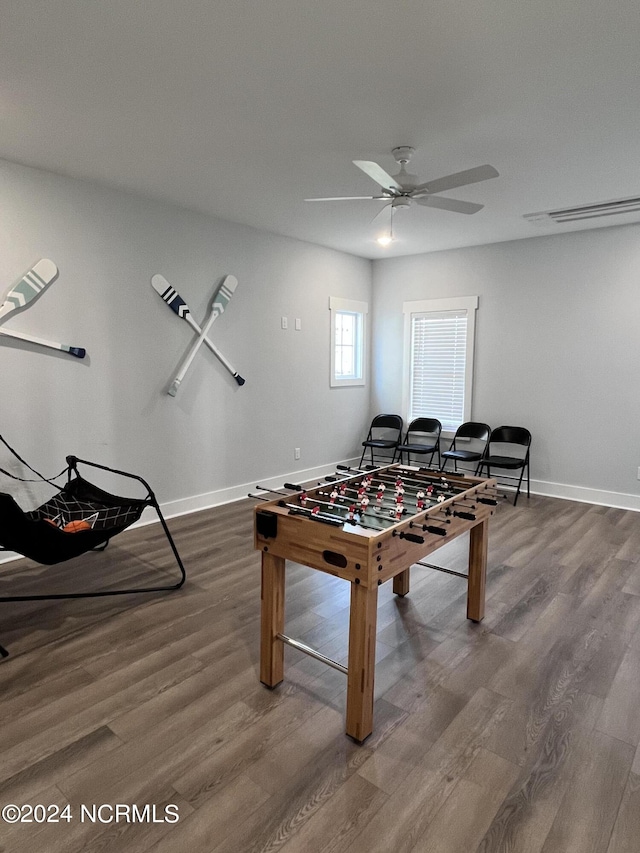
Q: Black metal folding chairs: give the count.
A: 4